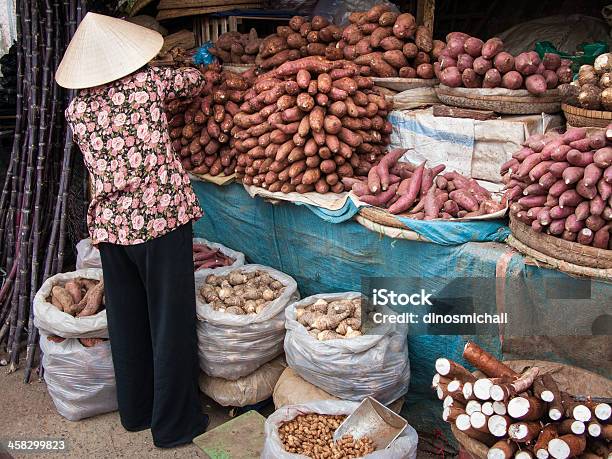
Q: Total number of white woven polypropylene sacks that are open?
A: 5